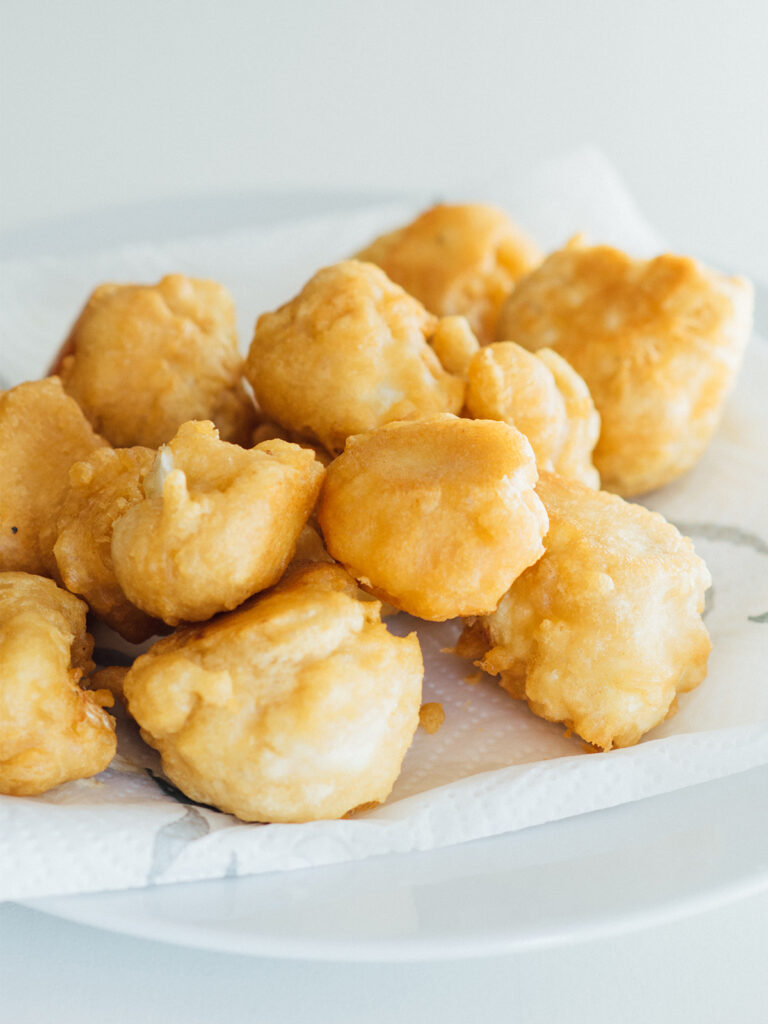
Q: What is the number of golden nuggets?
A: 12